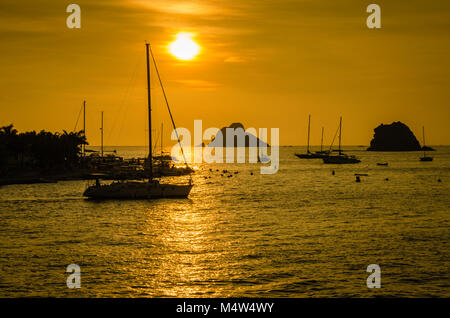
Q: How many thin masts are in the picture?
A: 8